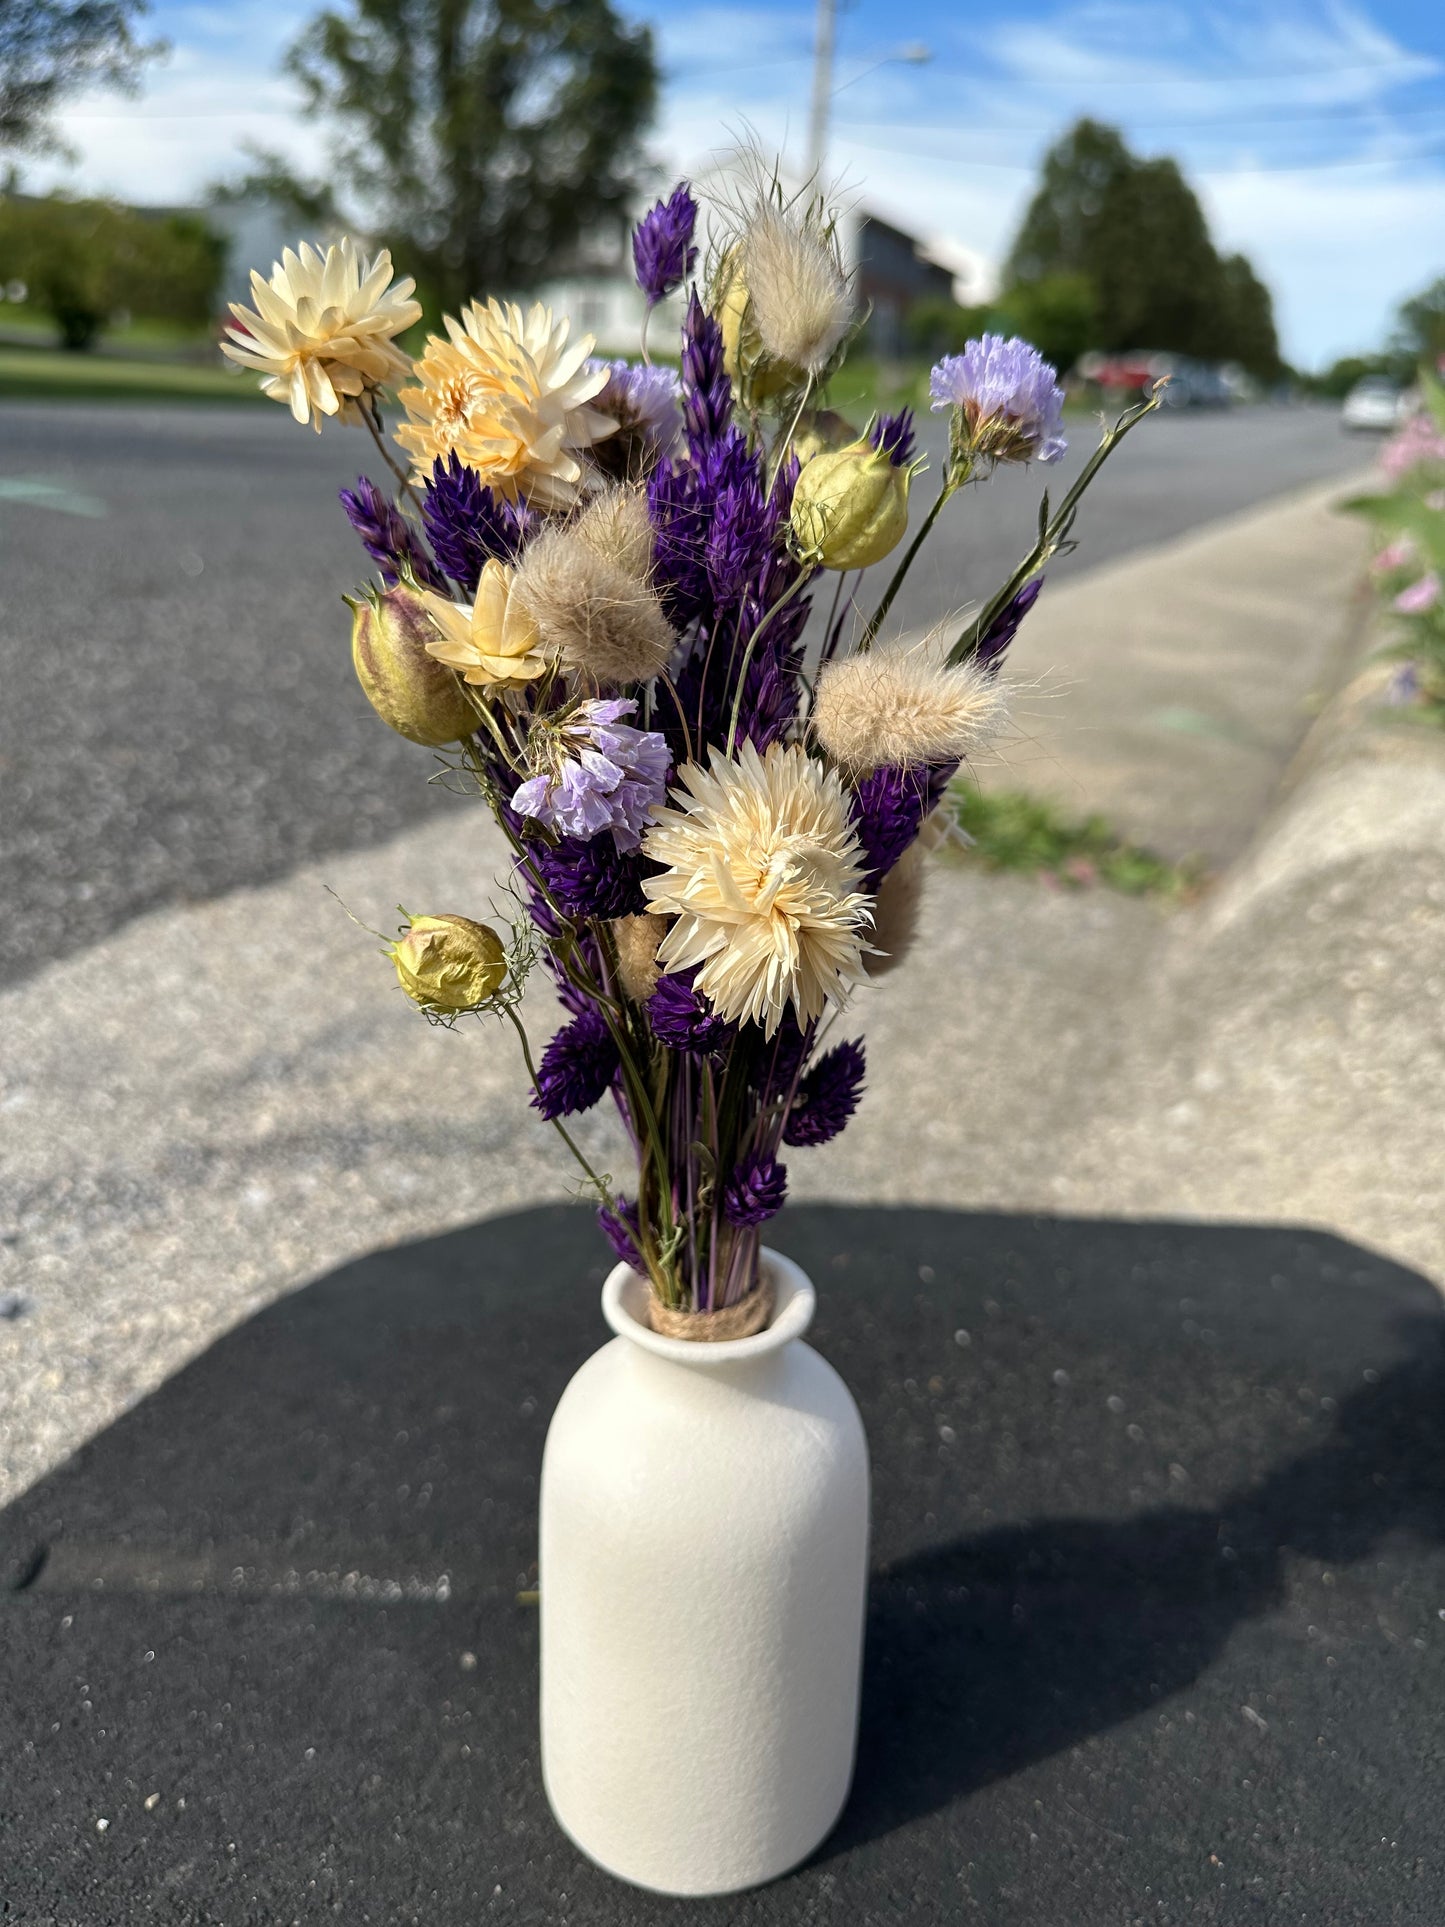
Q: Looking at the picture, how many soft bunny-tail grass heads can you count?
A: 6